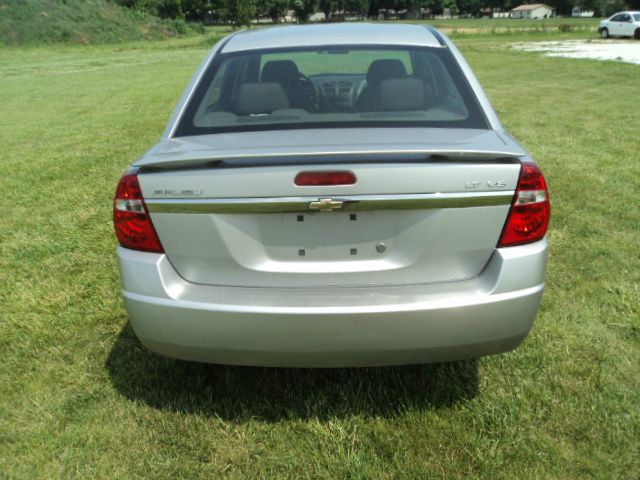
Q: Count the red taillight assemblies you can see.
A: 2